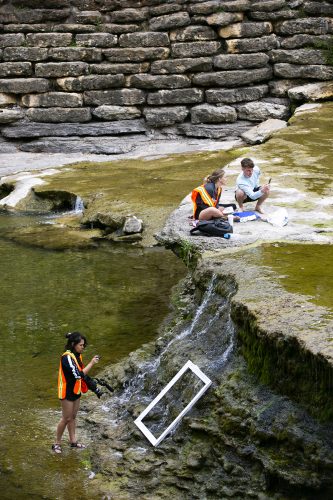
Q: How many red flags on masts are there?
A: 0